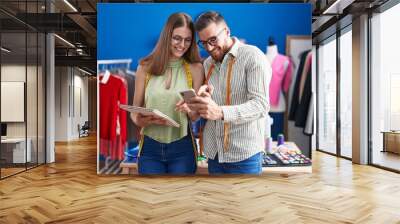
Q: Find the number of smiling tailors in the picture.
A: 2